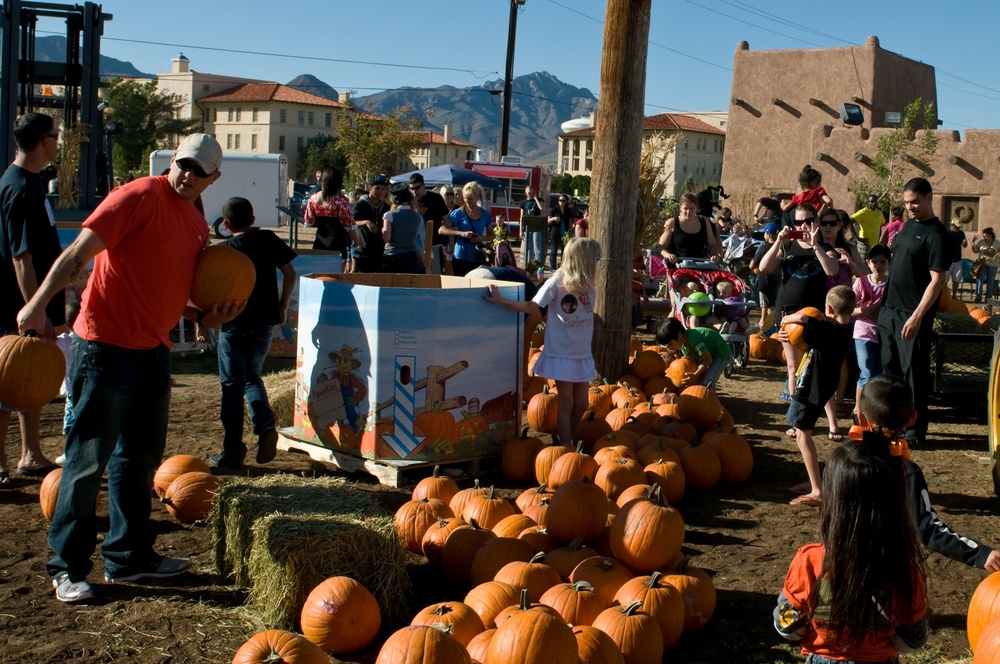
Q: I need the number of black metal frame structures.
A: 1